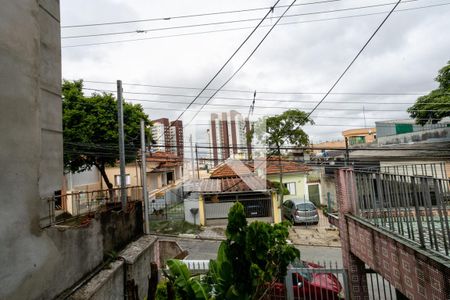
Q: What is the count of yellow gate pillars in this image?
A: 2